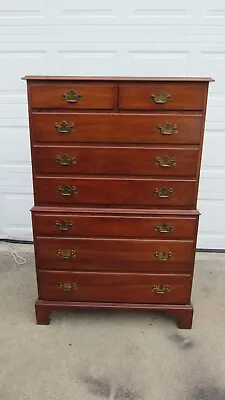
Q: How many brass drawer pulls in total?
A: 14